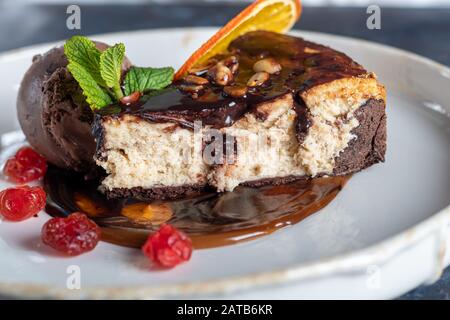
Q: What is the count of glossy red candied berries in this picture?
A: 4